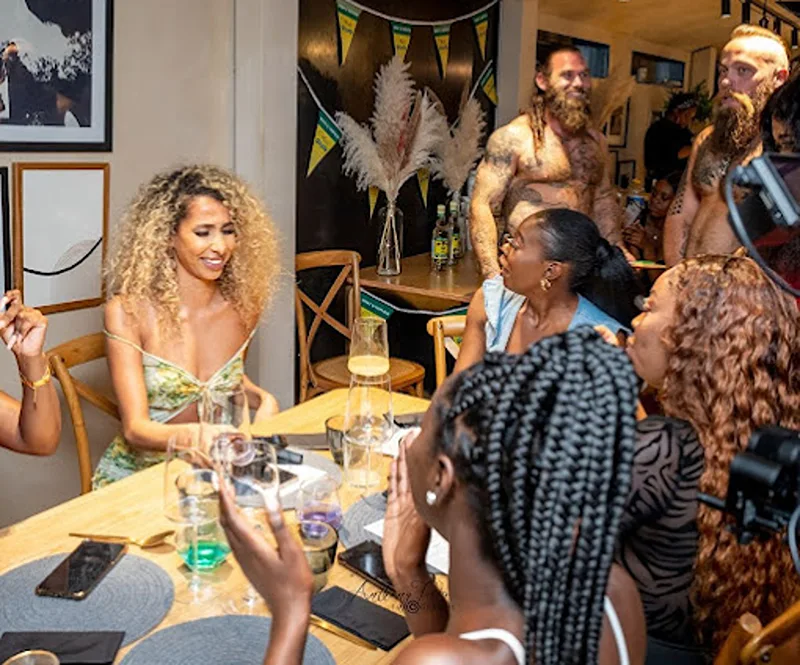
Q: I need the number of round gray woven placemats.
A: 4